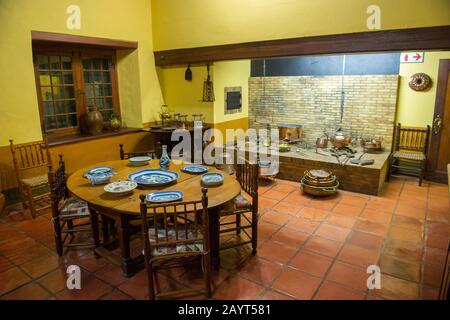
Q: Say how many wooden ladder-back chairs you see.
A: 6